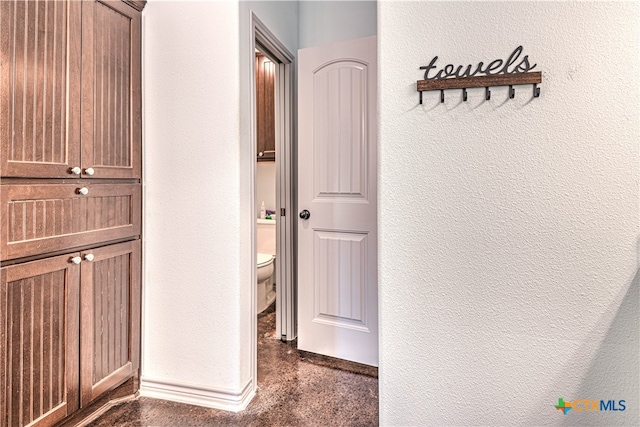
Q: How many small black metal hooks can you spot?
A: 6